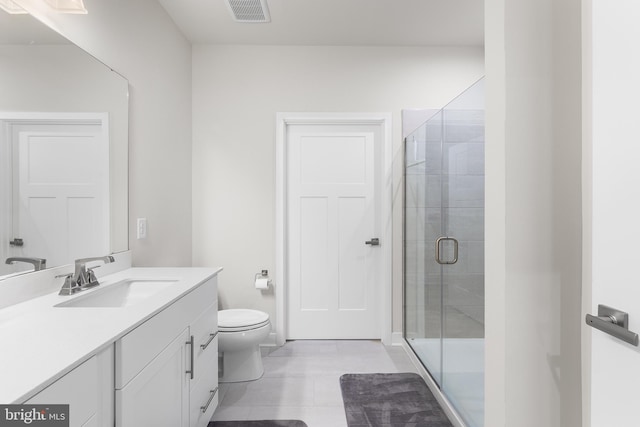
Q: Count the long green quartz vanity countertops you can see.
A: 0